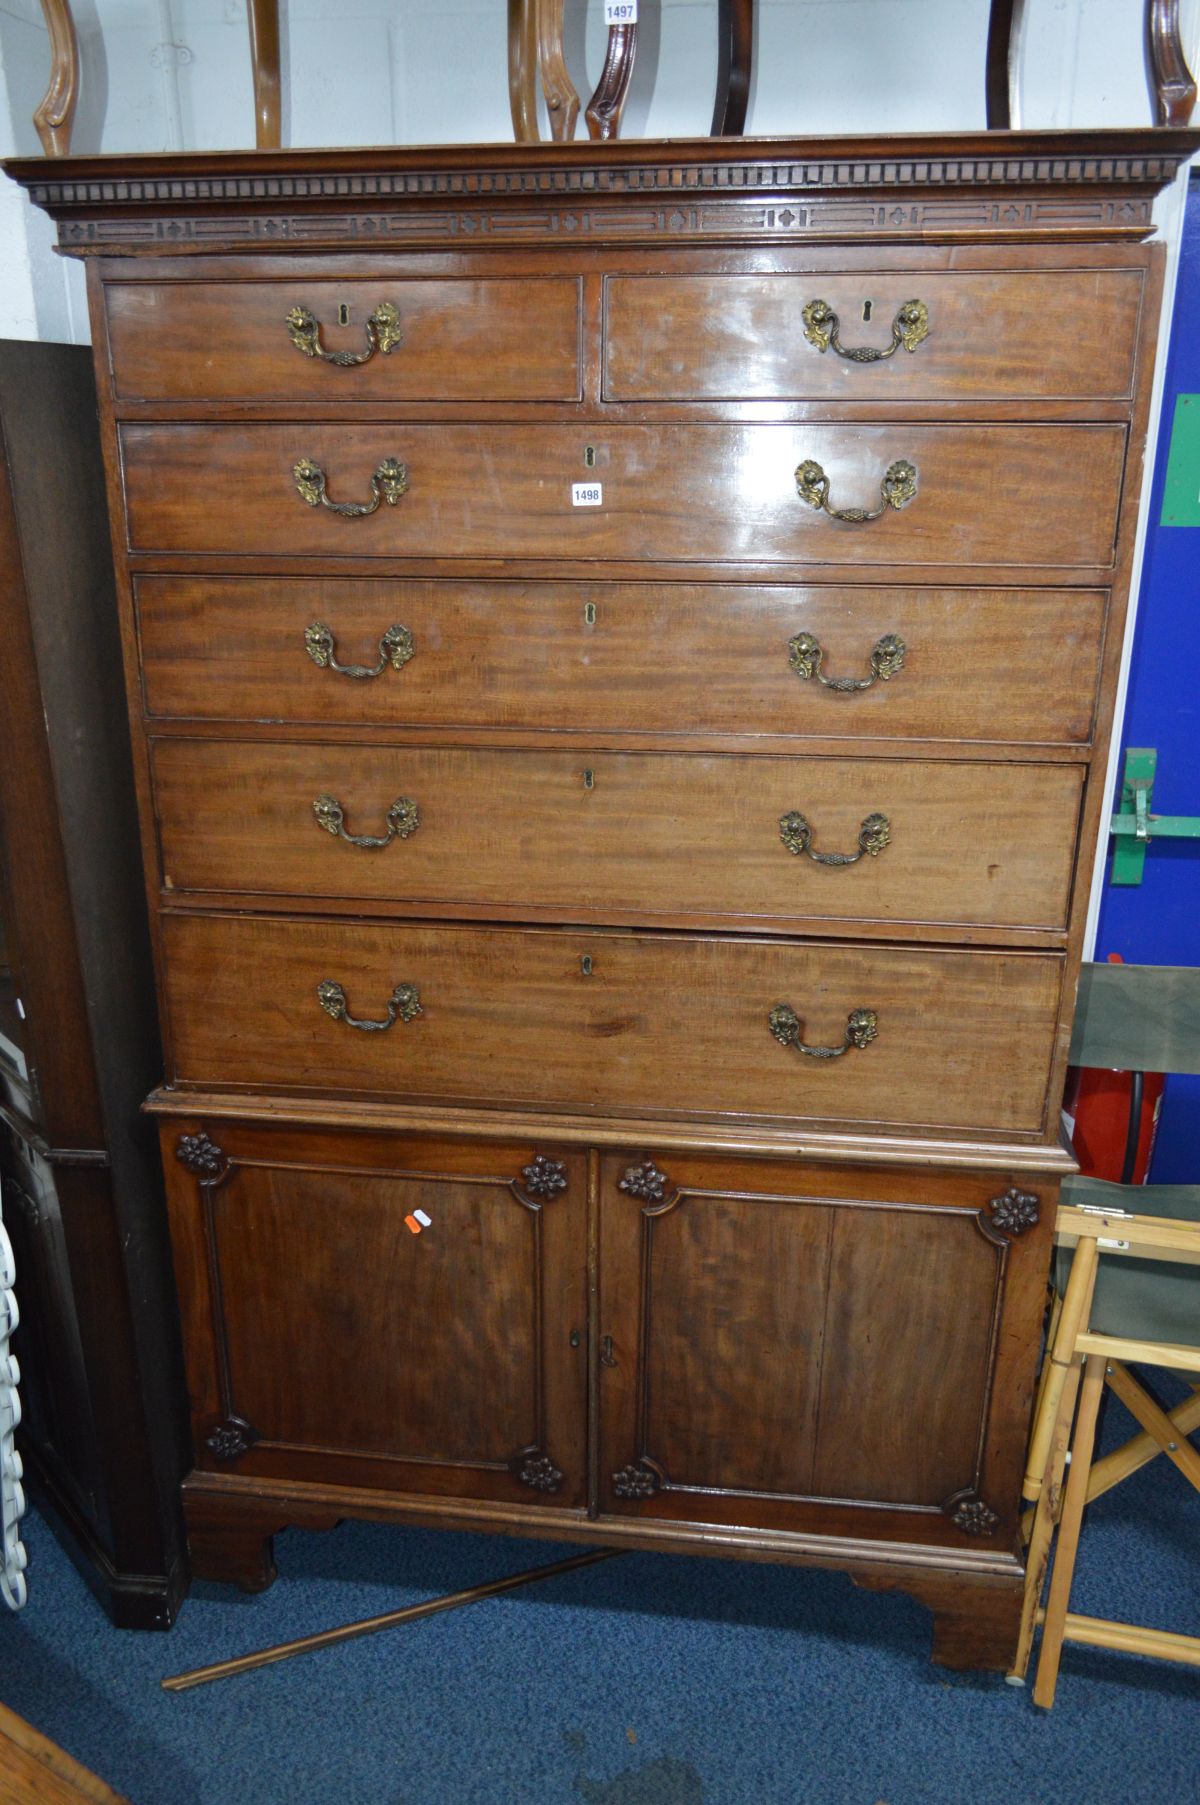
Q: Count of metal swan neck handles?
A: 10